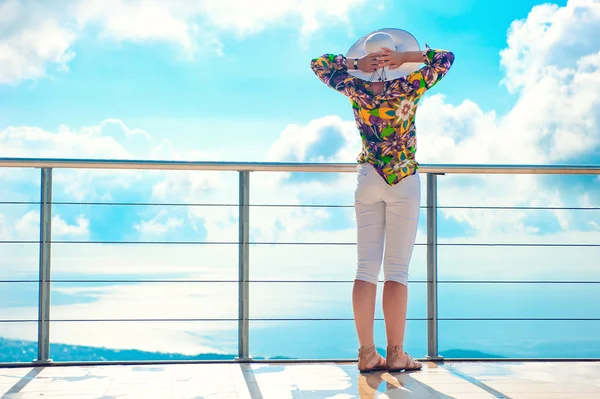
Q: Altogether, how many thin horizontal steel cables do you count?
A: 4